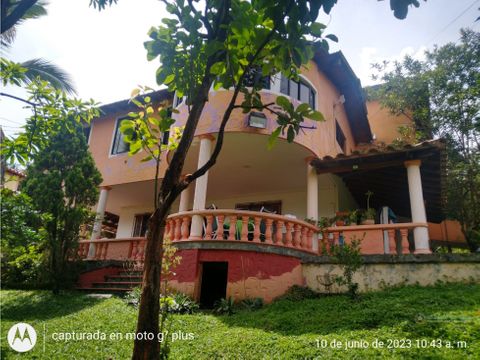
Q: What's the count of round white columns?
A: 5